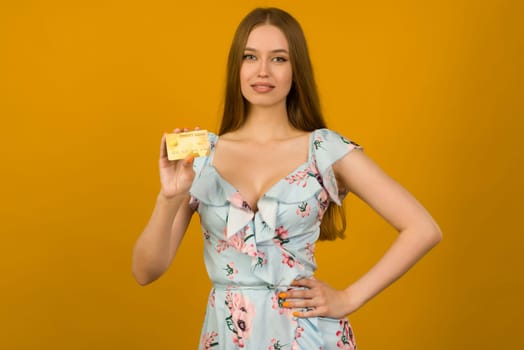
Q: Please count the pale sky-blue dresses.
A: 1